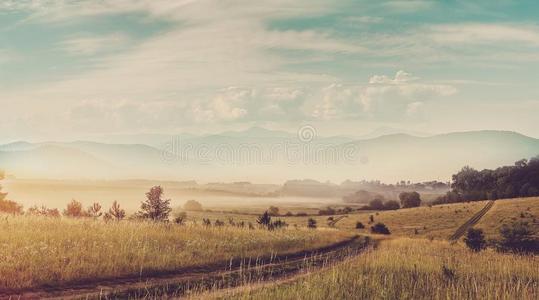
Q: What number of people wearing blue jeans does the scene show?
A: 0